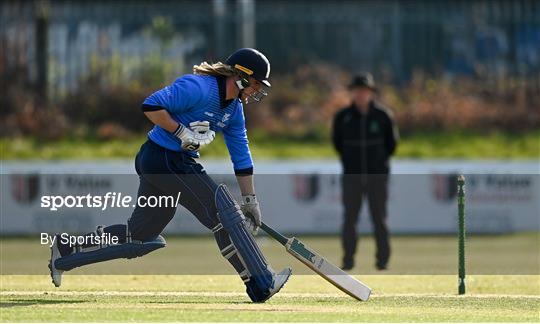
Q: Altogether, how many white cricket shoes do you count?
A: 2